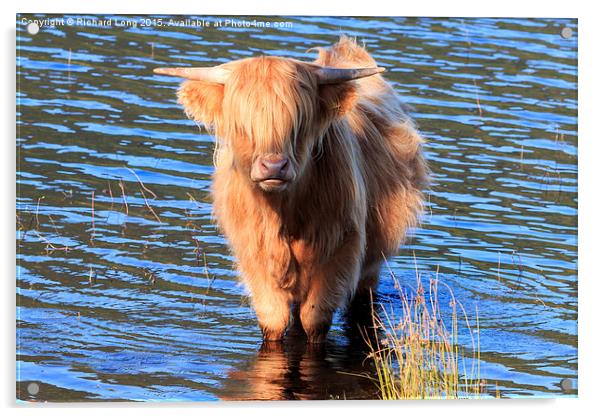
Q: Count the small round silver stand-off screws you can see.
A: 4